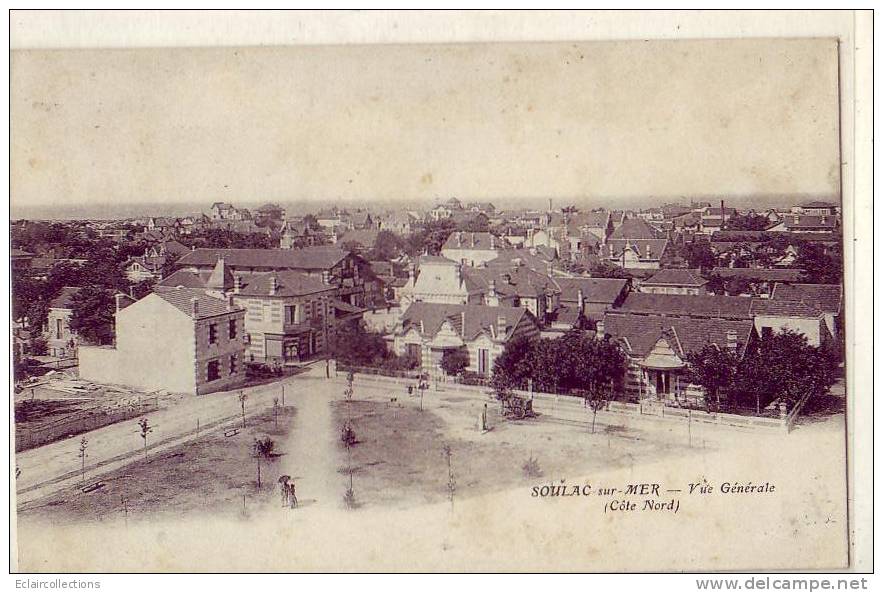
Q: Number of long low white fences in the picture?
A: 1